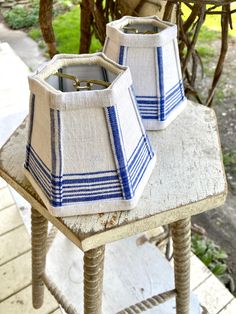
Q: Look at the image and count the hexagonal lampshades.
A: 2